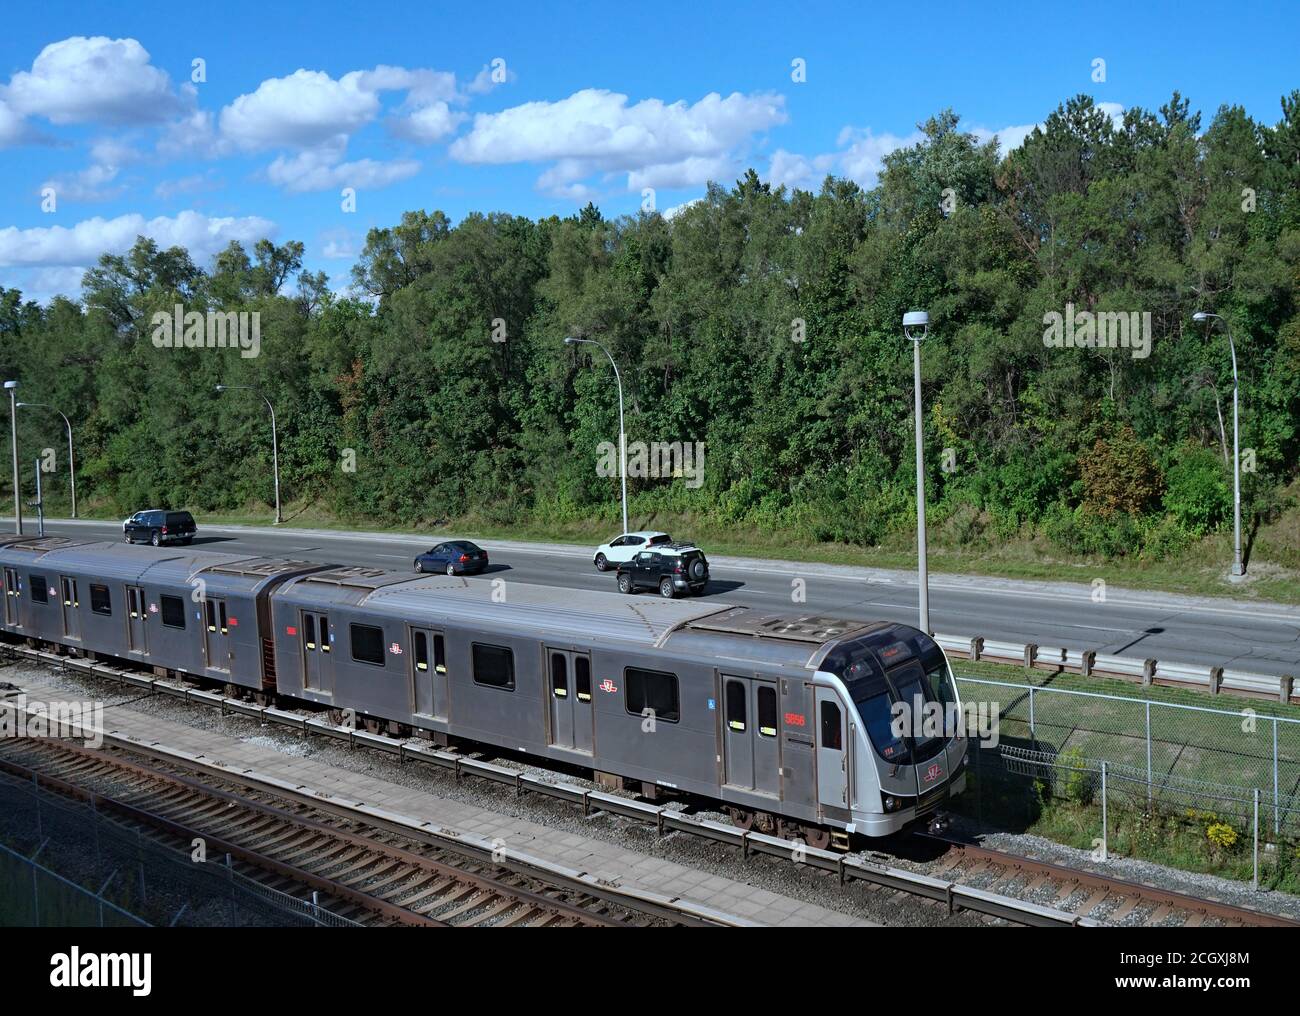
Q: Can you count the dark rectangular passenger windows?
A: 6